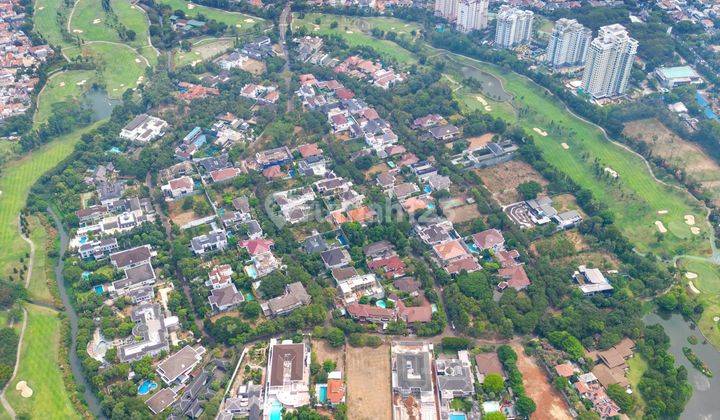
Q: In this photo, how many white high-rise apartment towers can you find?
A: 5